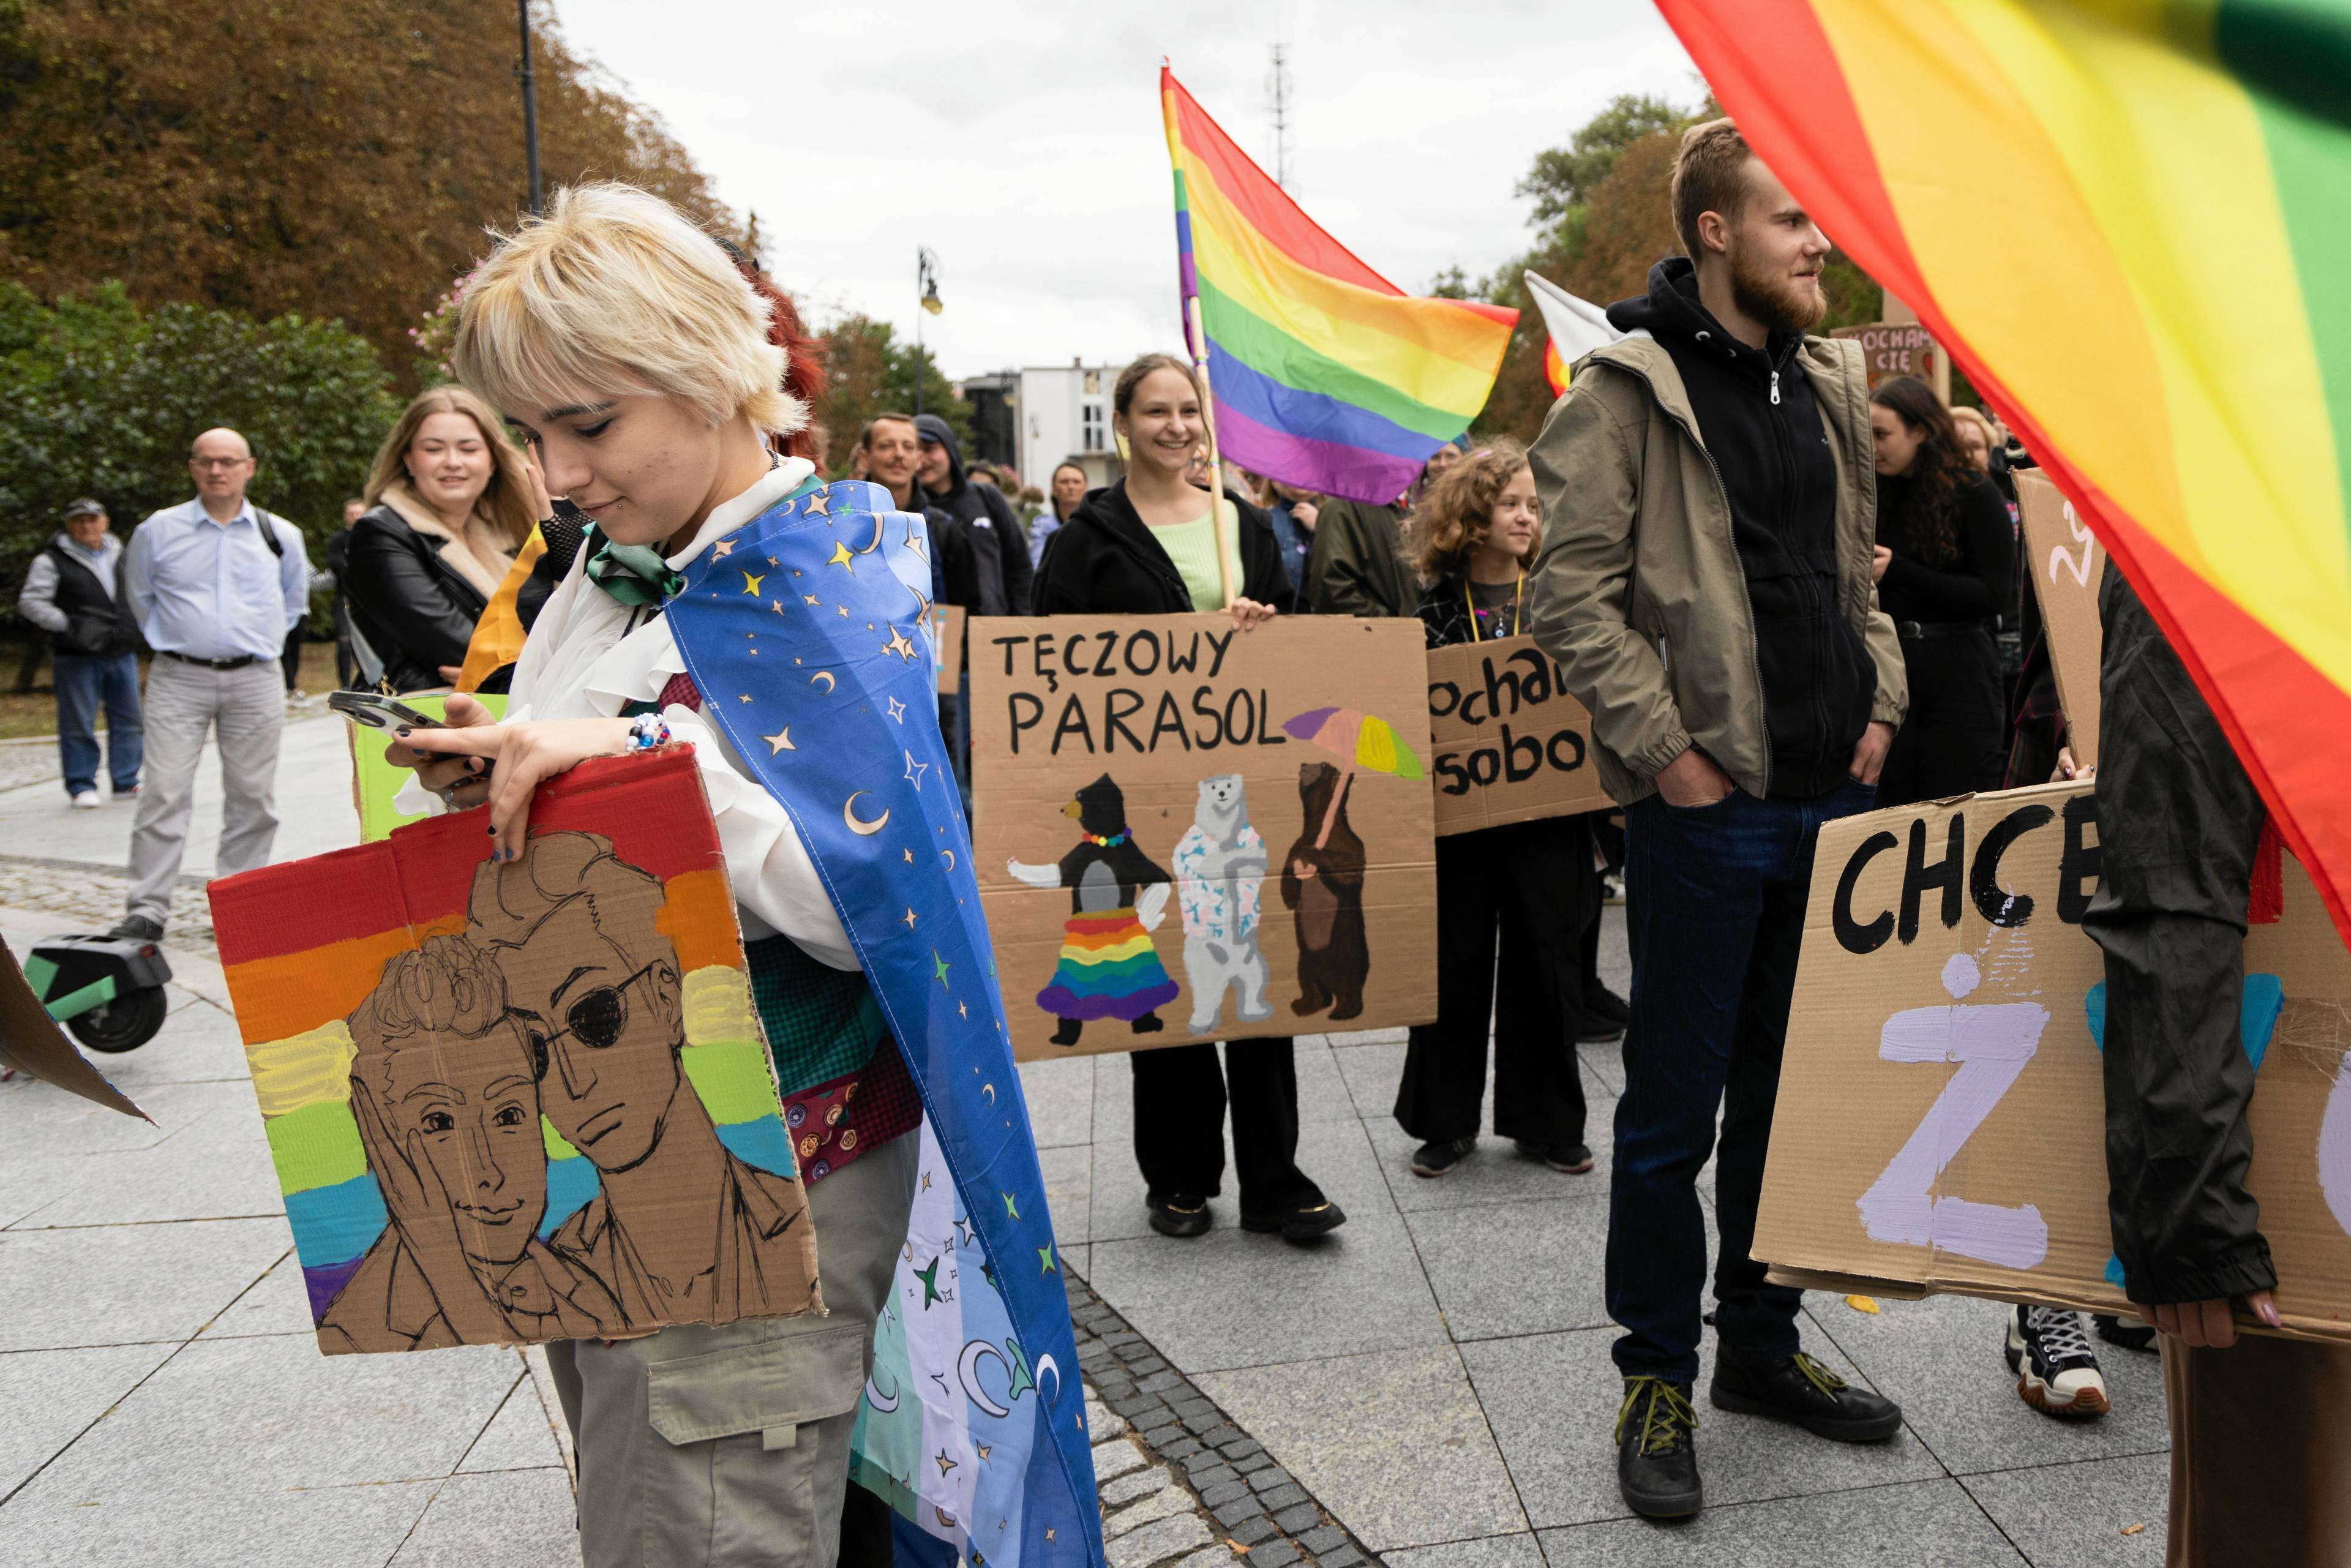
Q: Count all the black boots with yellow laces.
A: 2